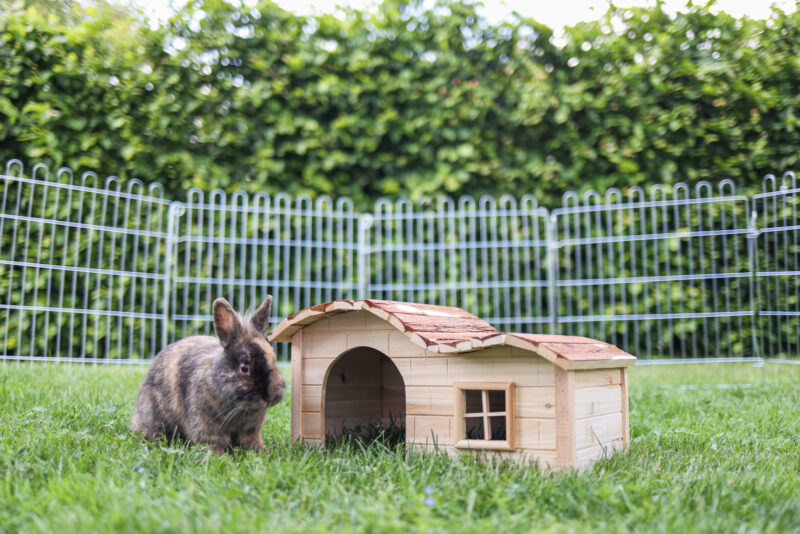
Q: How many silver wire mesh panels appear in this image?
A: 5